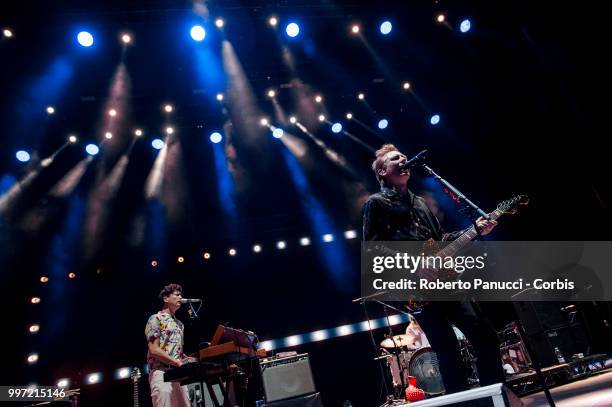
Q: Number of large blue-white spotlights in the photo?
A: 13